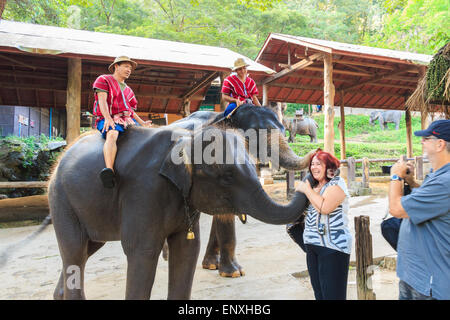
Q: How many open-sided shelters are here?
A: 2